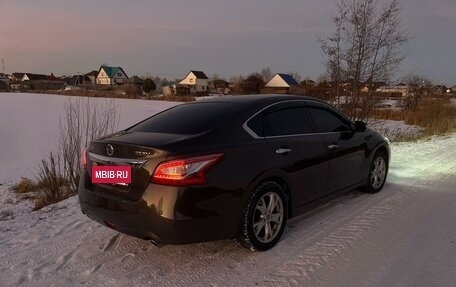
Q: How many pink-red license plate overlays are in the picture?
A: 1